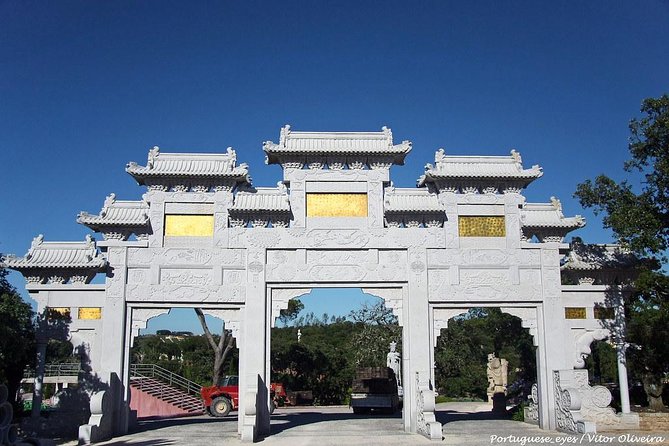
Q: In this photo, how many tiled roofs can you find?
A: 9